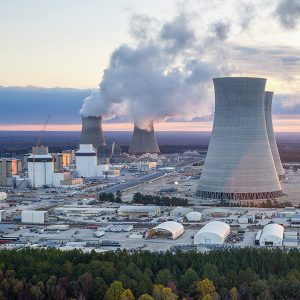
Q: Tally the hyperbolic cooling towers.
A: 4